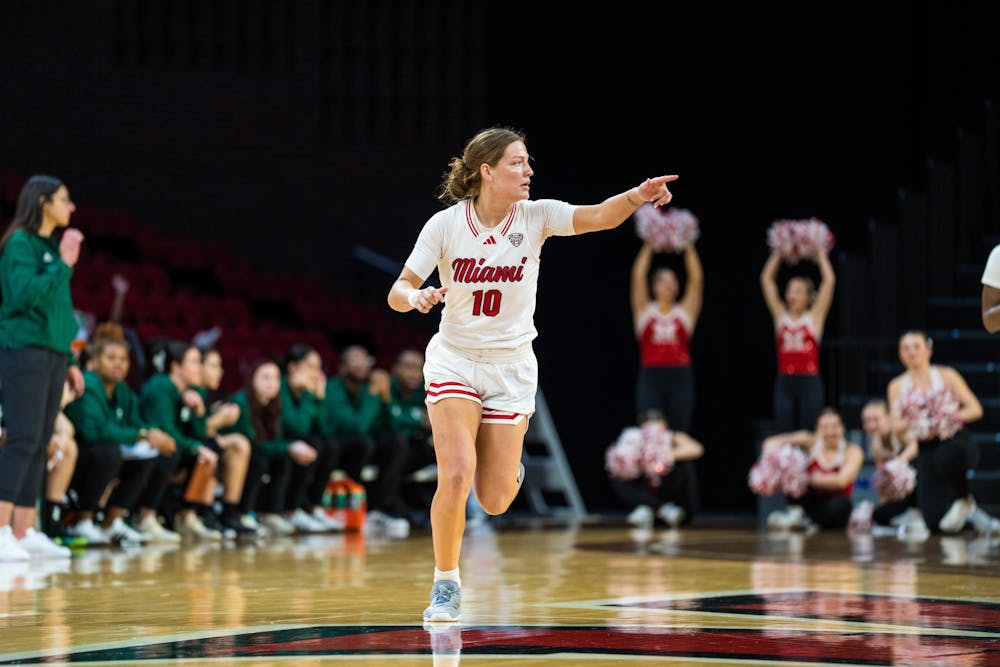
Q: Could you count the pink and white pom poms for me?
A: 12